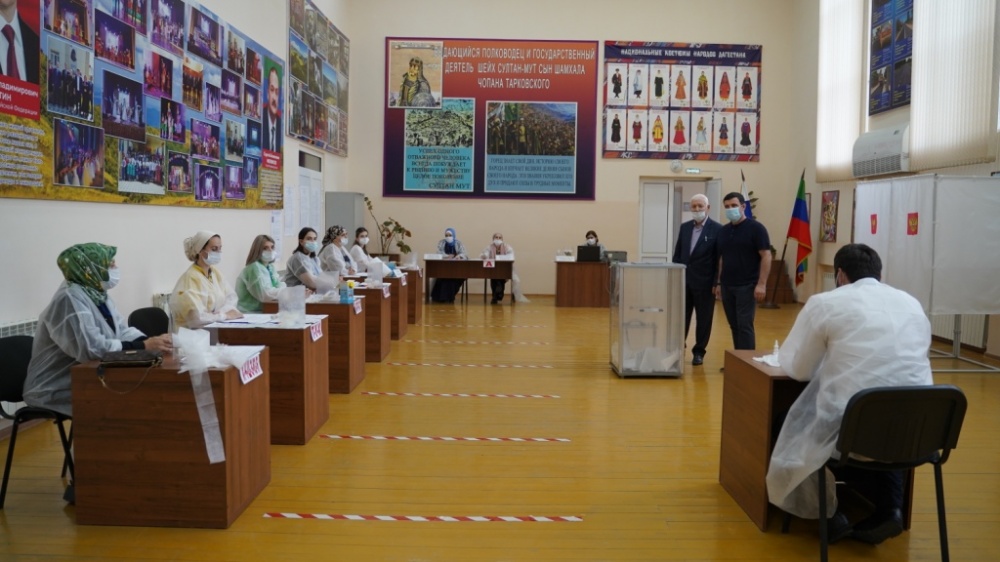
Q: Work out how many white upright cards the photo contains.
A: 14